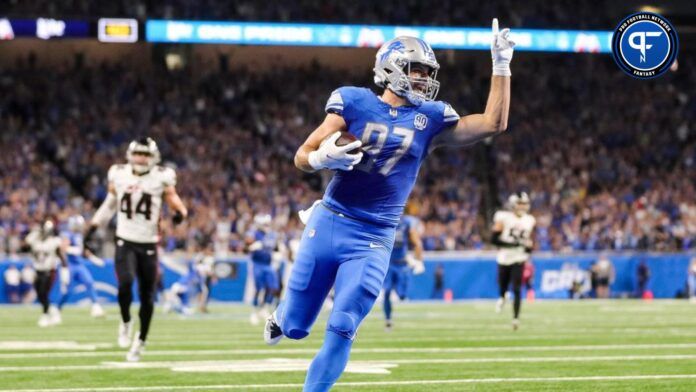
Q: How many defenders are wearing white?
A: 3